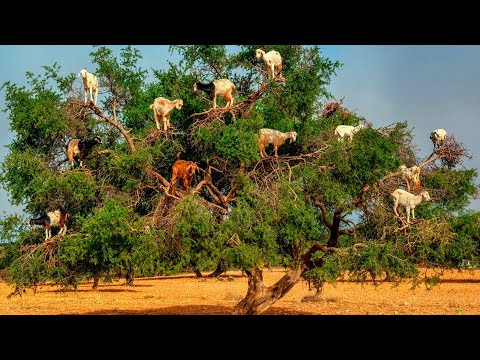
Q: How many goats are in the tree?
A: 12